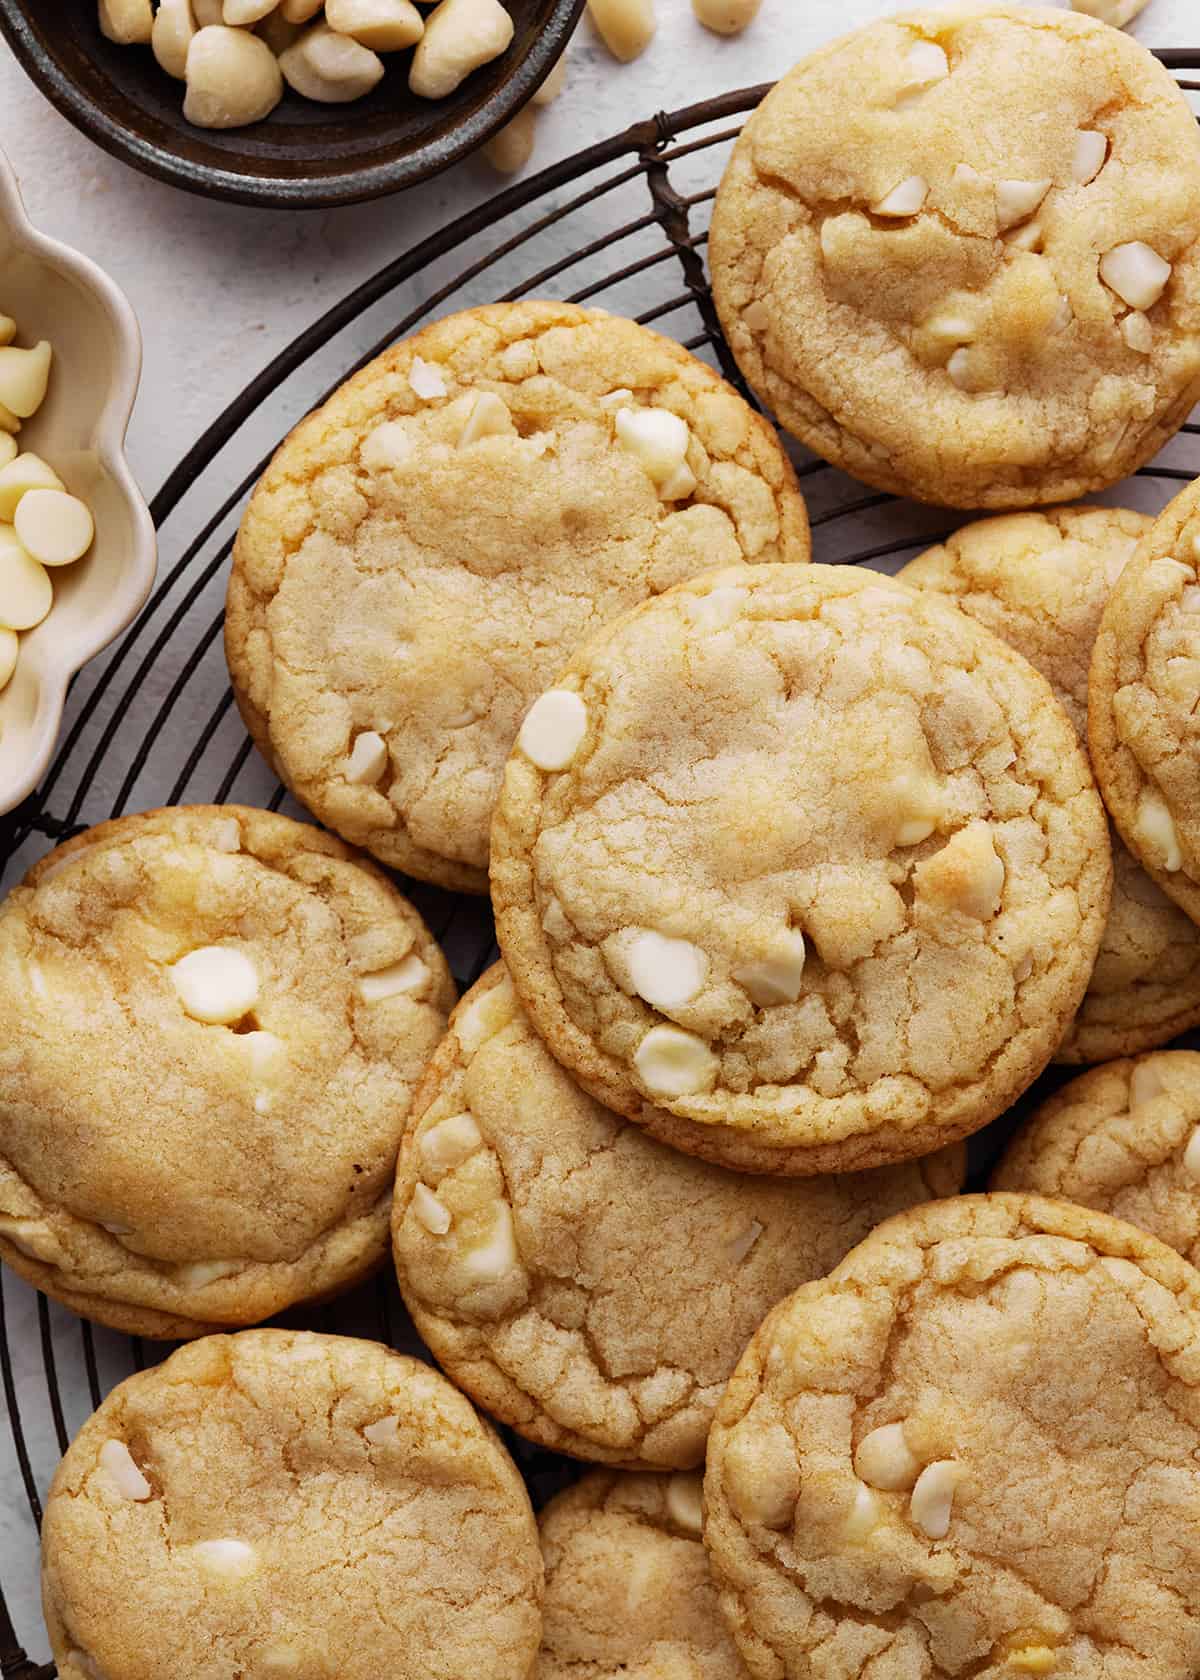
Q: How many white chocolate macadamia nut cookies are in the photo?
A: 11